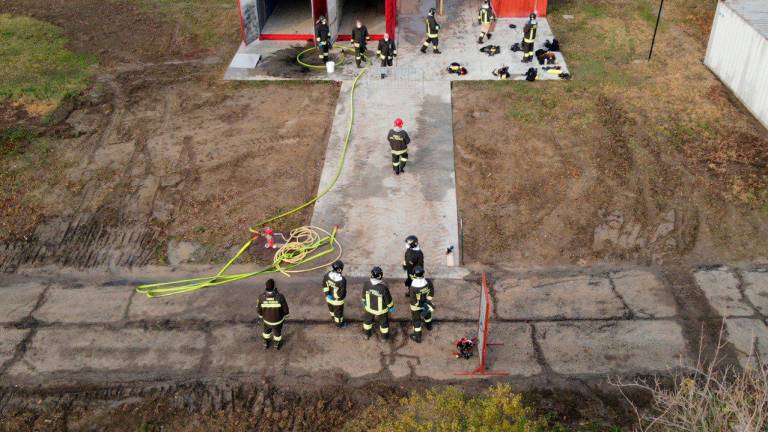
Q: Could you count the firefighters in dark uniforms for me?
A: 12